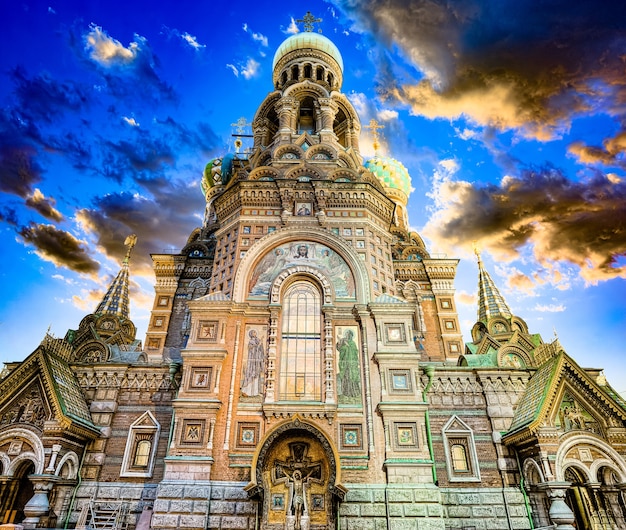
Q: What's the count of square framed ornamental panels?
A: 14